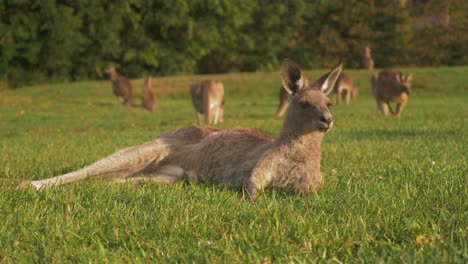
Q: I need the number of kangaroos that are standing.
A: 7